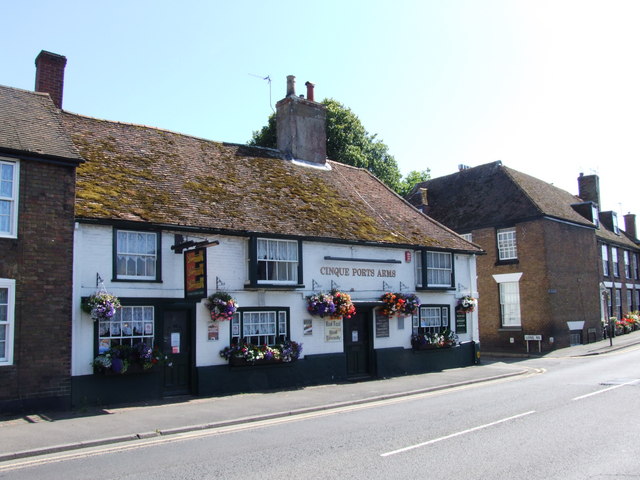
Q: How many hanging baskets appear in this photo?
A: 7